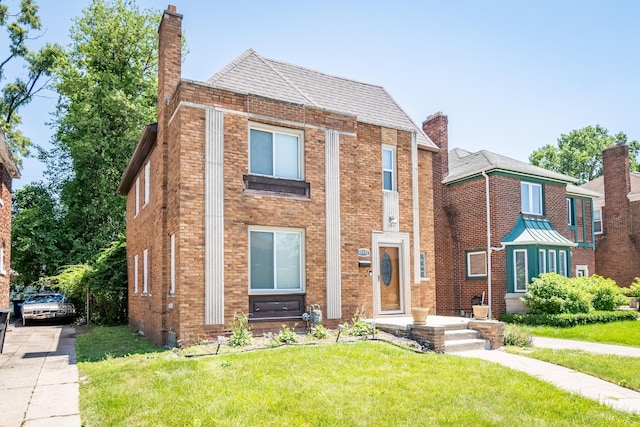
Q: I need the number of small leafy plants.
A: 4